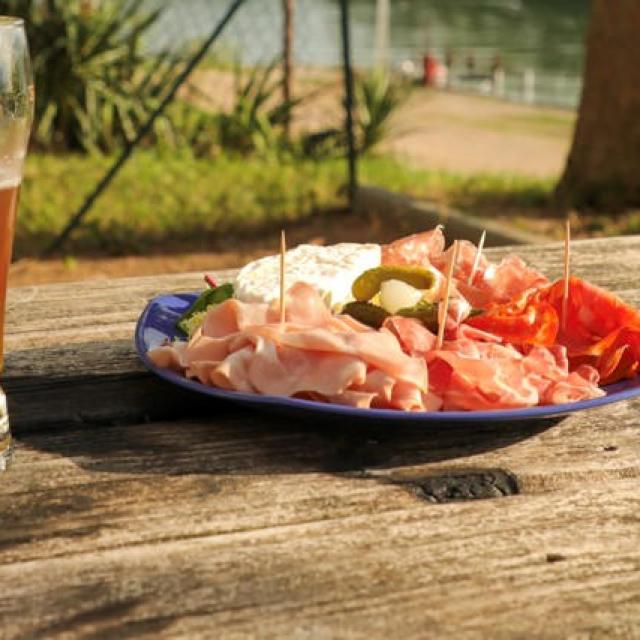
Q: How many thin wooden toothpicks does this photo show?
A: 4